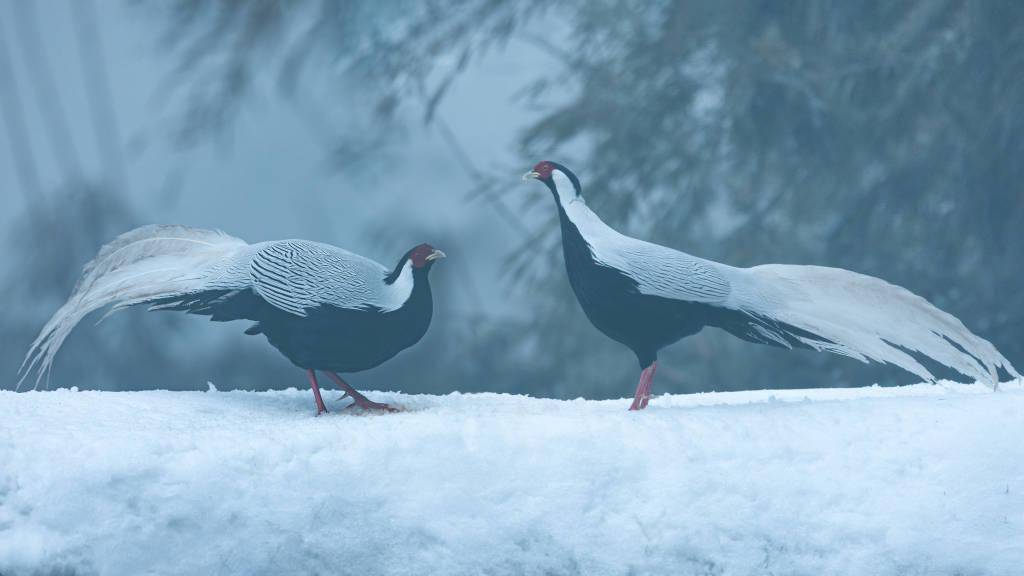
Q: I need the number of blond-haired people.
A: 0